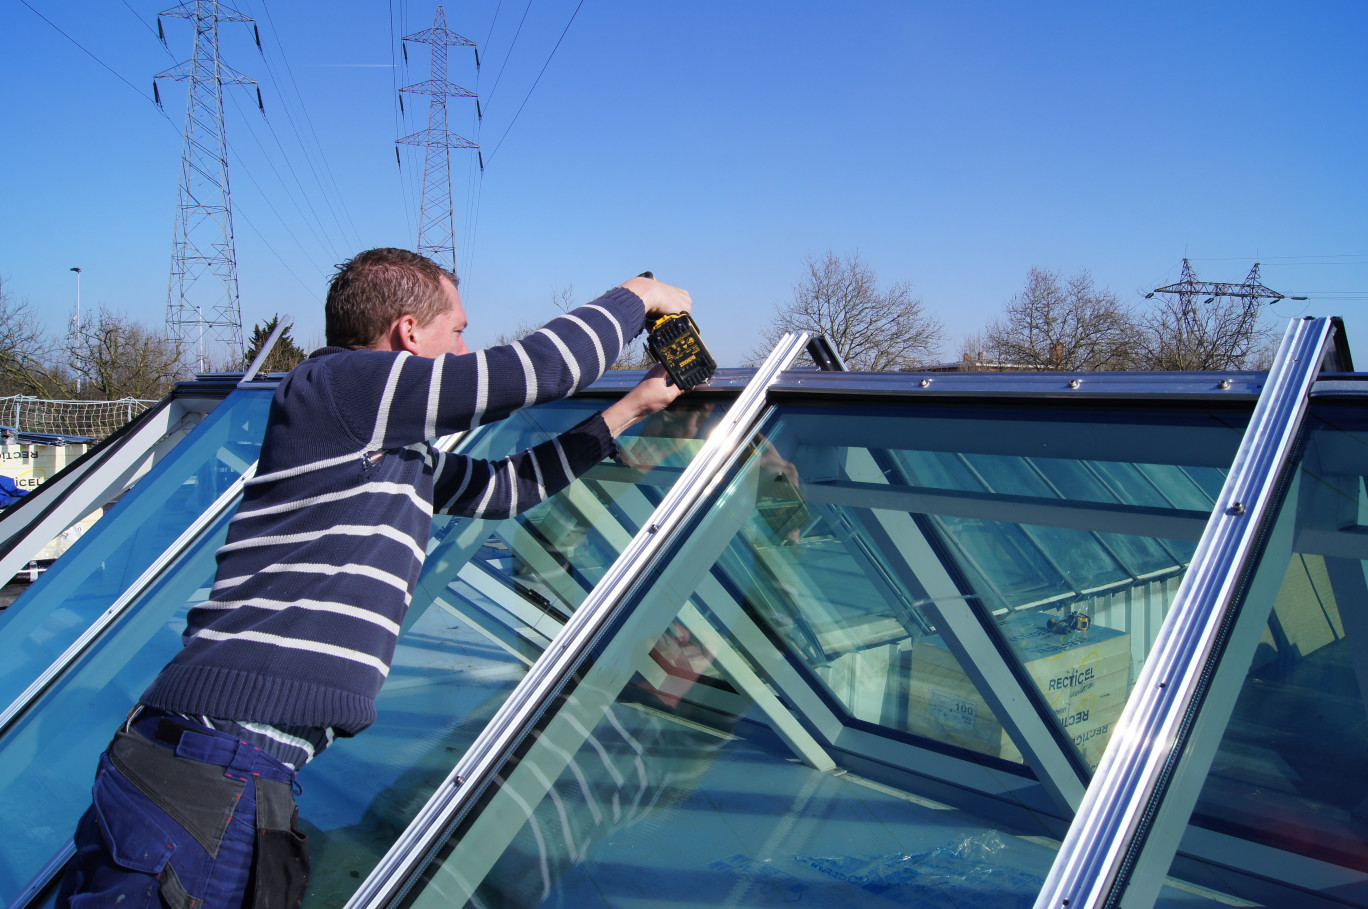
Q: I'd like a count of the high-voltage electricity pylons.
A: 3